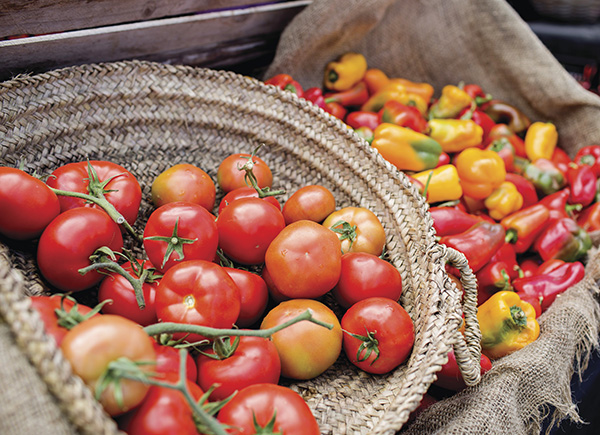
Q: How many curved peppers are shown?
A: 1